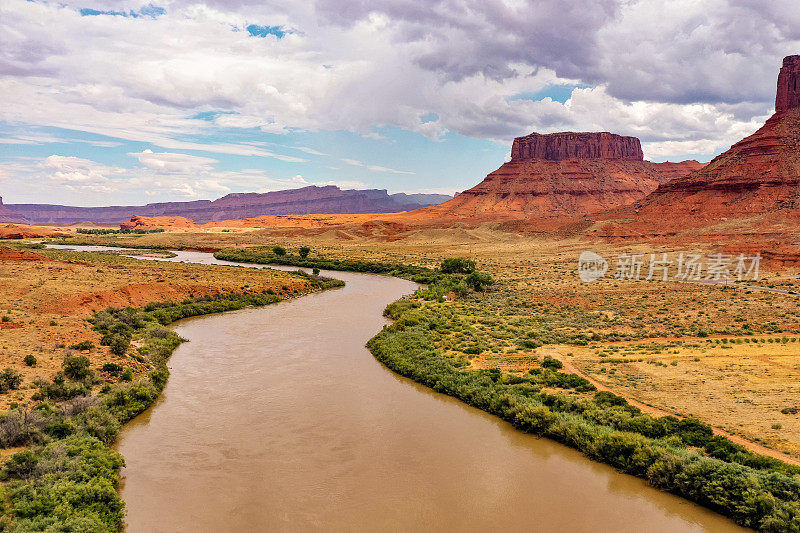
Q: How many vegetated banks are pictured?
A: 2